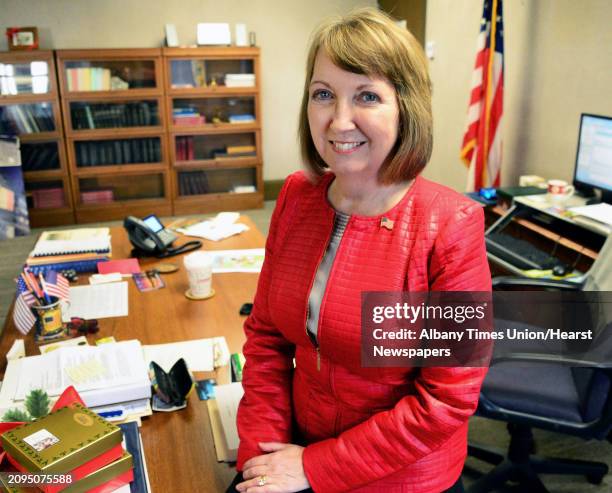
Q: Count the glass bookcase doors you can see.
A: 12